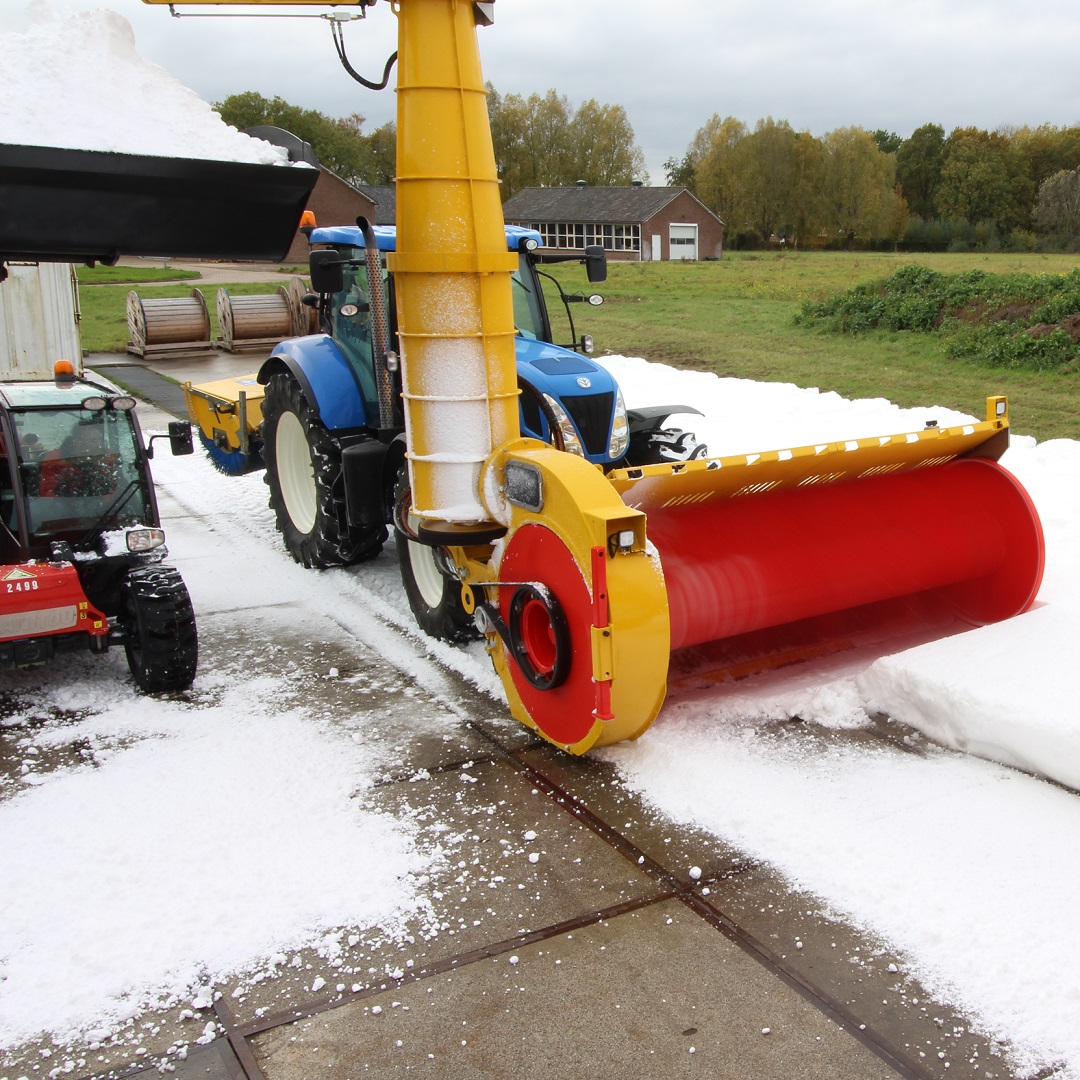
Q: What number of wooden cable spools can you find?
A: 3